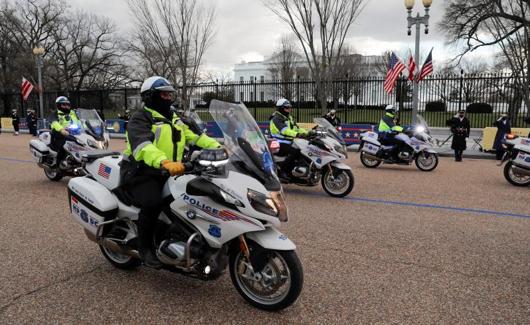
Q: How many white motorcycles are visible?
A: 5